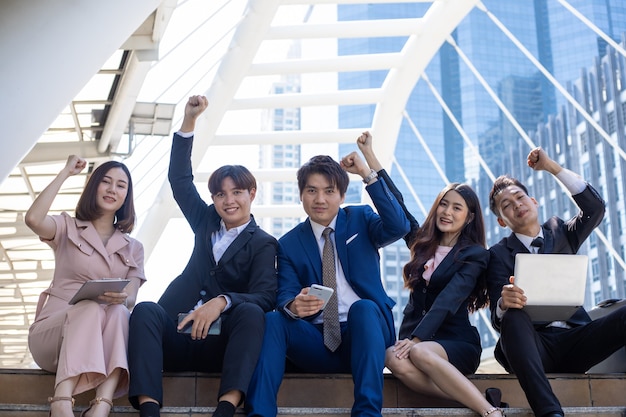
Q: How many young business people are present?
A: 5